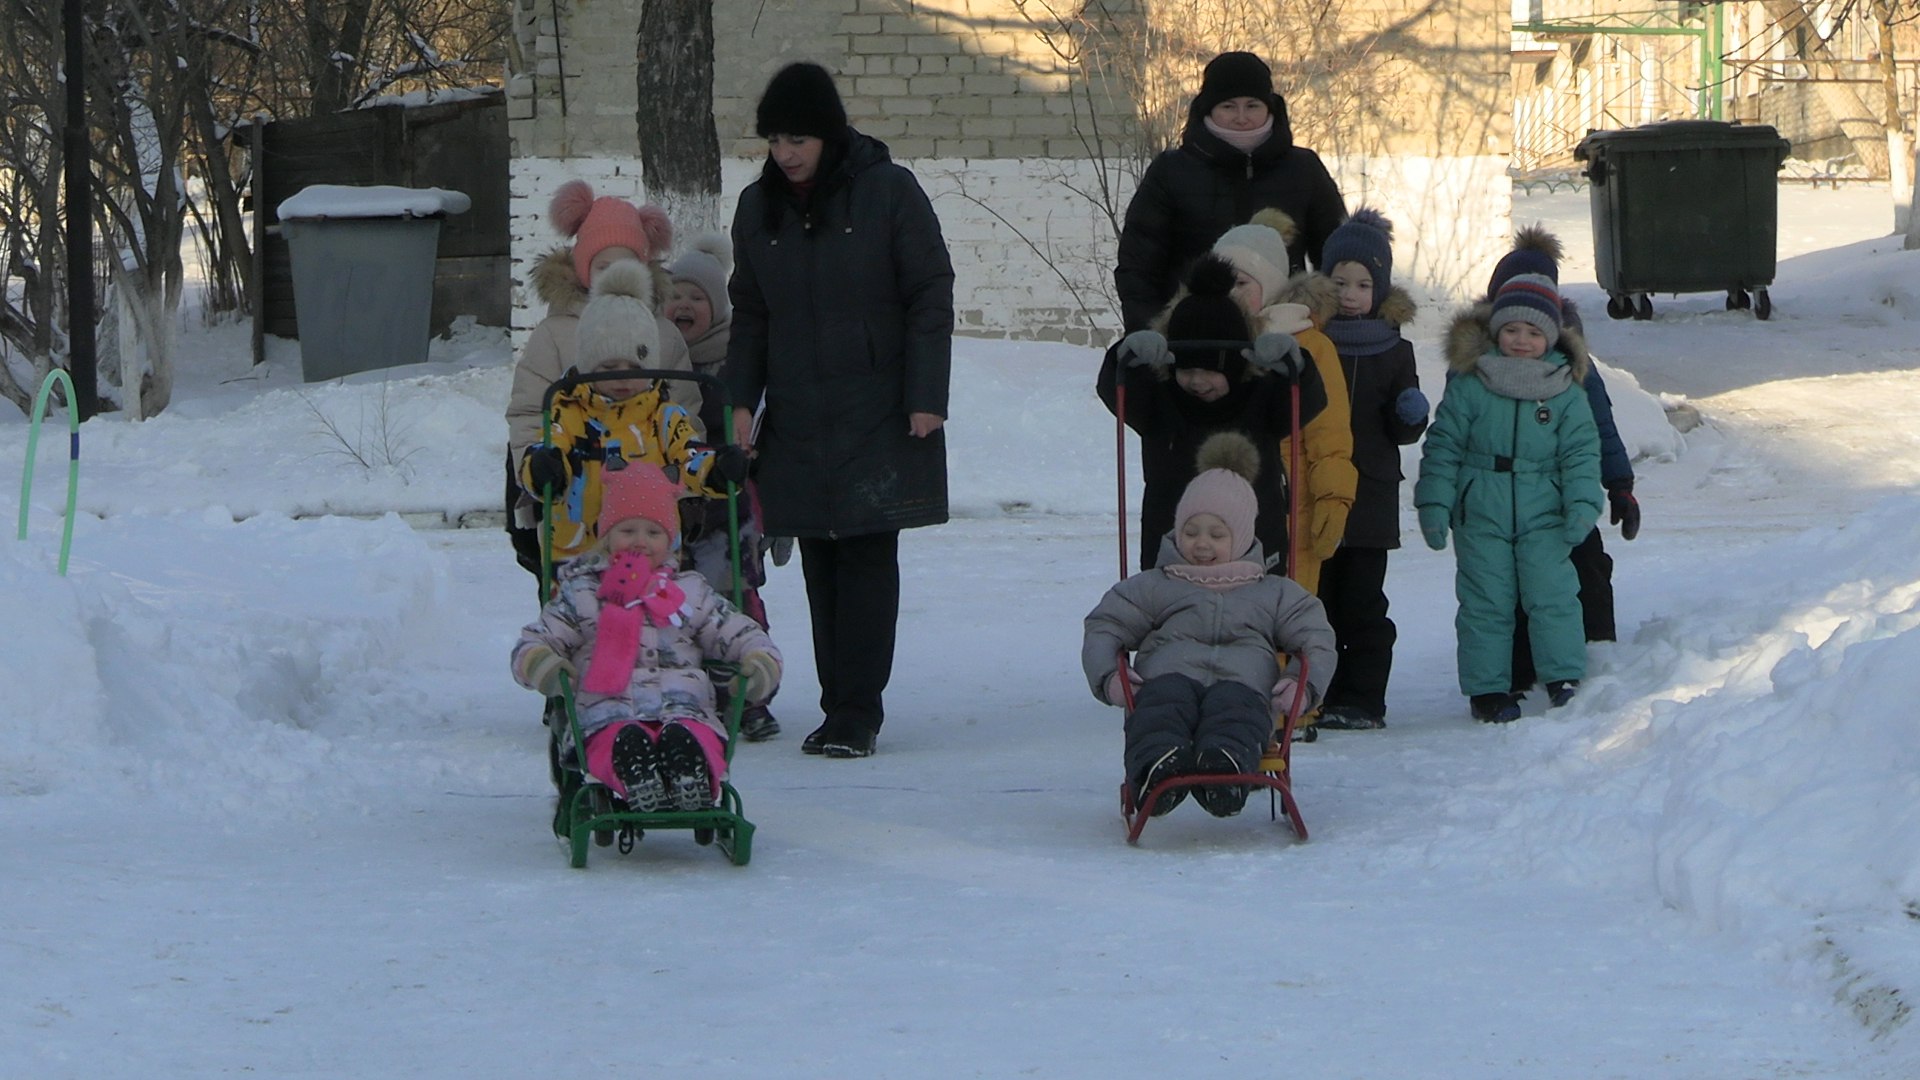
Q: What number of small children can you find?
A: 10